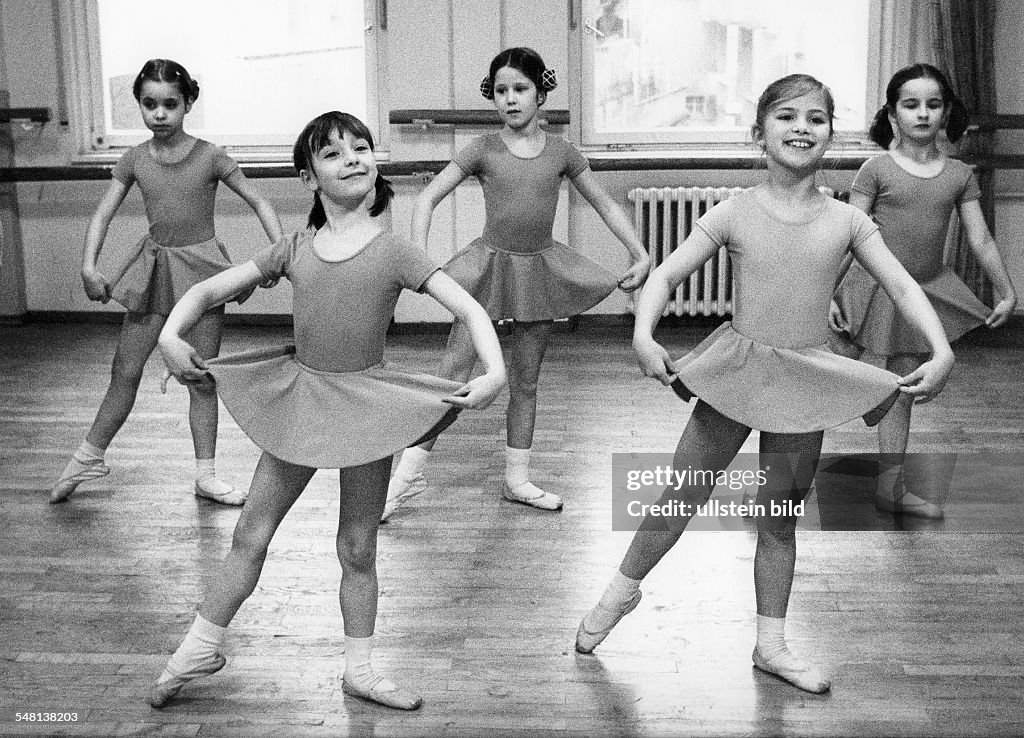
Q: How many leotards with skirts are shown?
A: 5